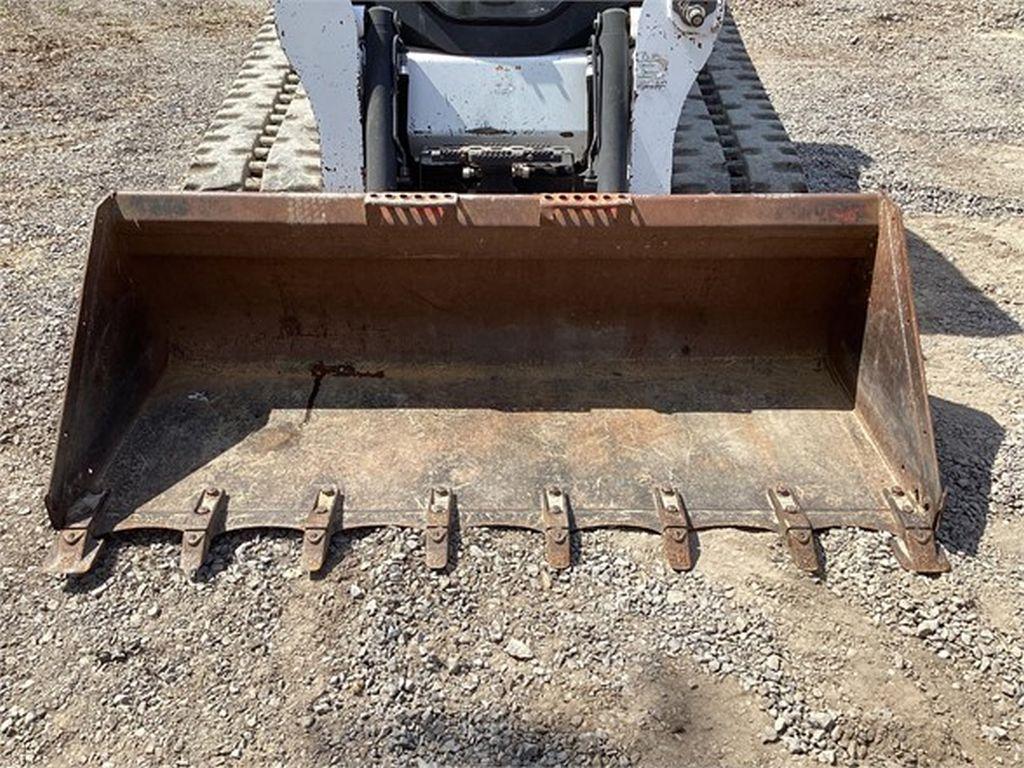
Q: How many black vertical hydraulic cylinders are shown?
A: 2